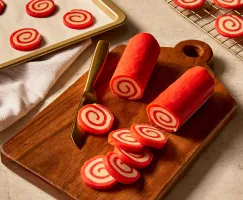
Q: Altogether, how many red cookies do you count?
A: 13